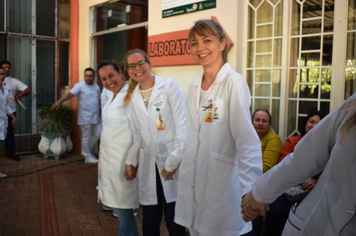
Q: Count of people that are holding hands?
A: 4